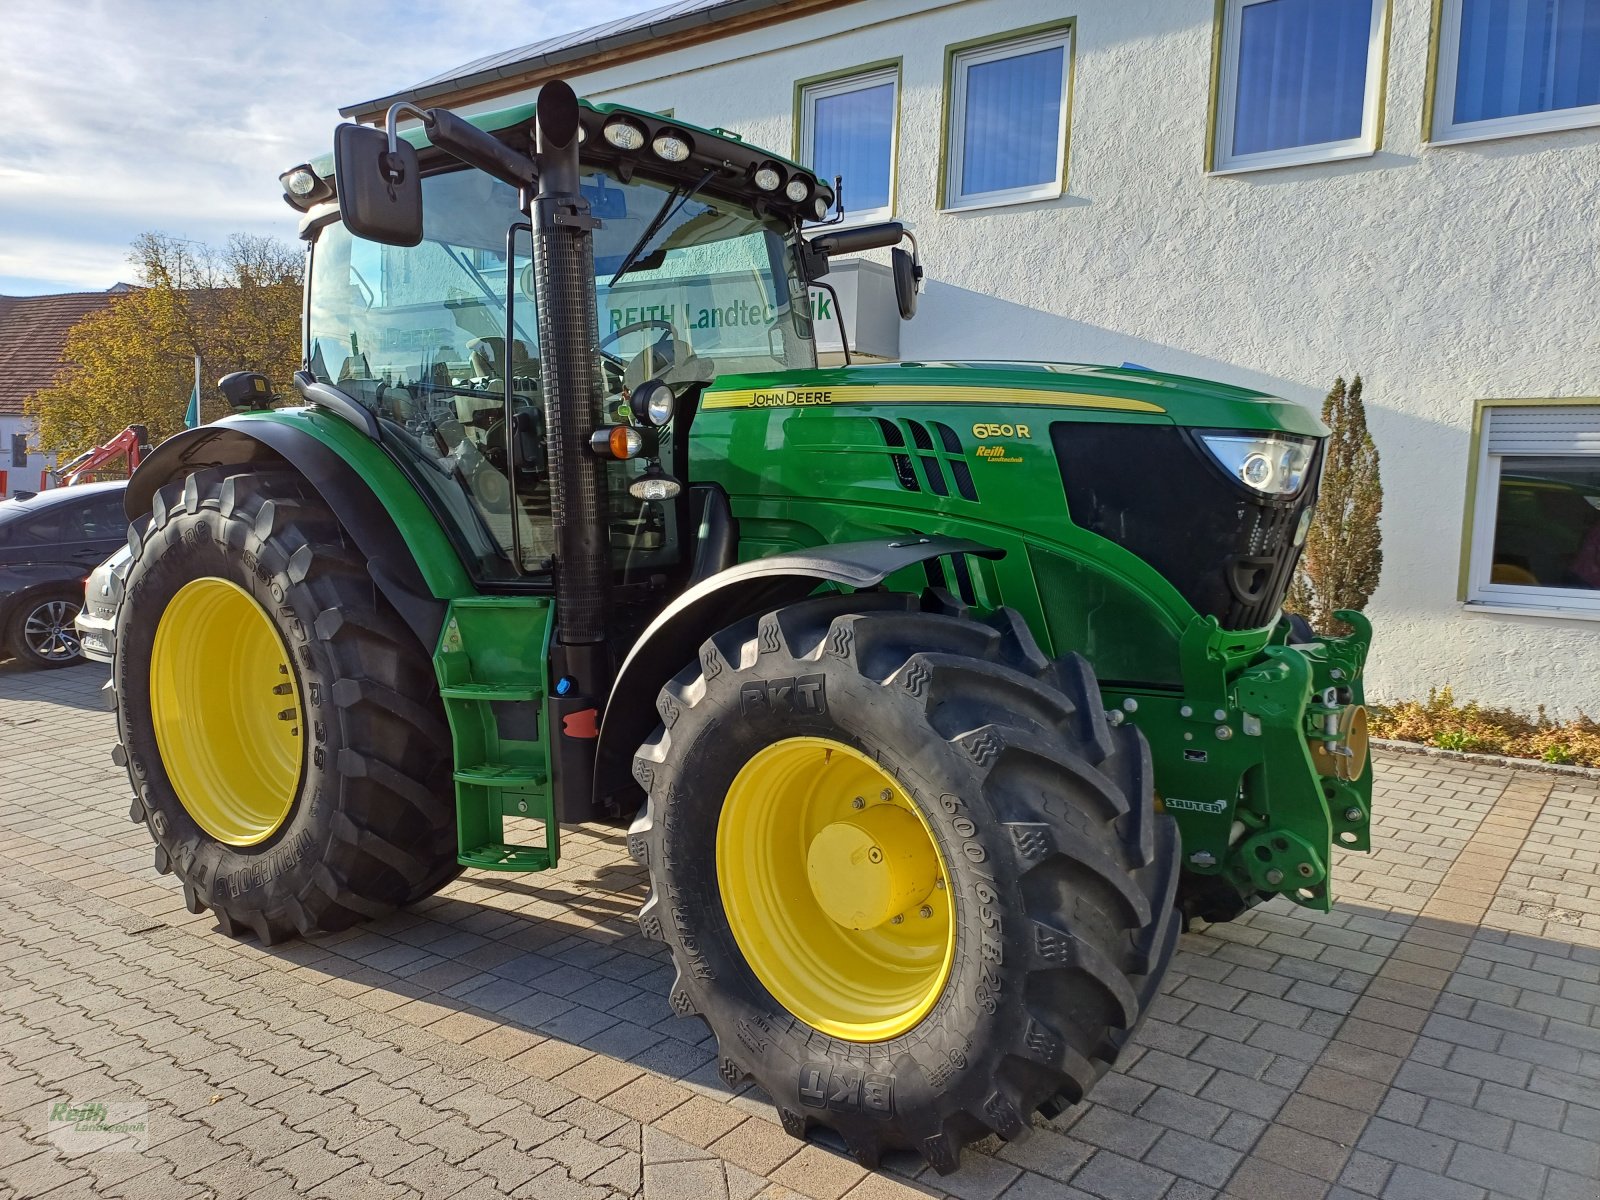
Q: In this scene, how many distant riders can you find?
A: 0